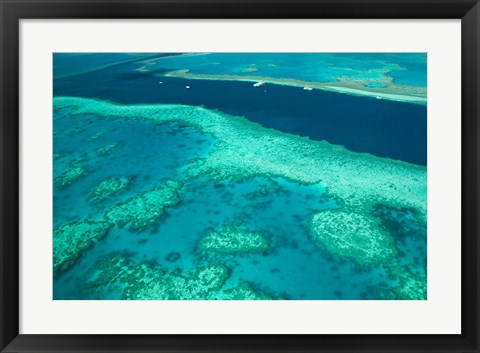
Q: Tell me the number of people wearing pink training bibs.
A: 0